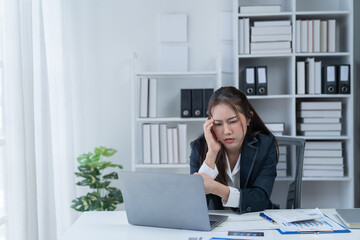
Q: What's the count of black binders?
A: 7